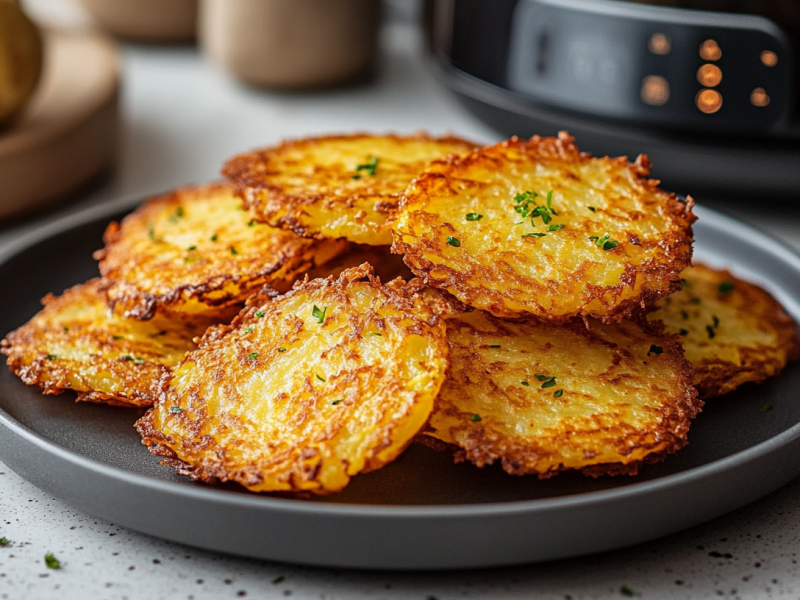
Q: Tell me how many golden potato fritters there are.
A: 7